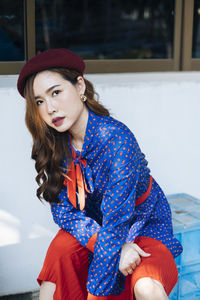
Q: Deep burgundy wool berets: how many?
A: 1